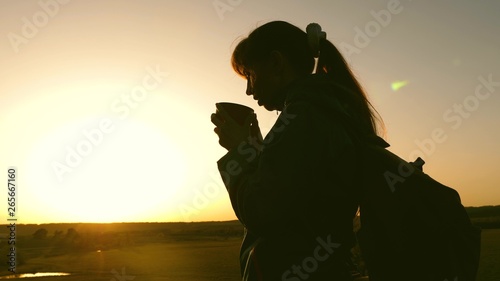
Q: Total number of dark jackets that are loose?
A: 1